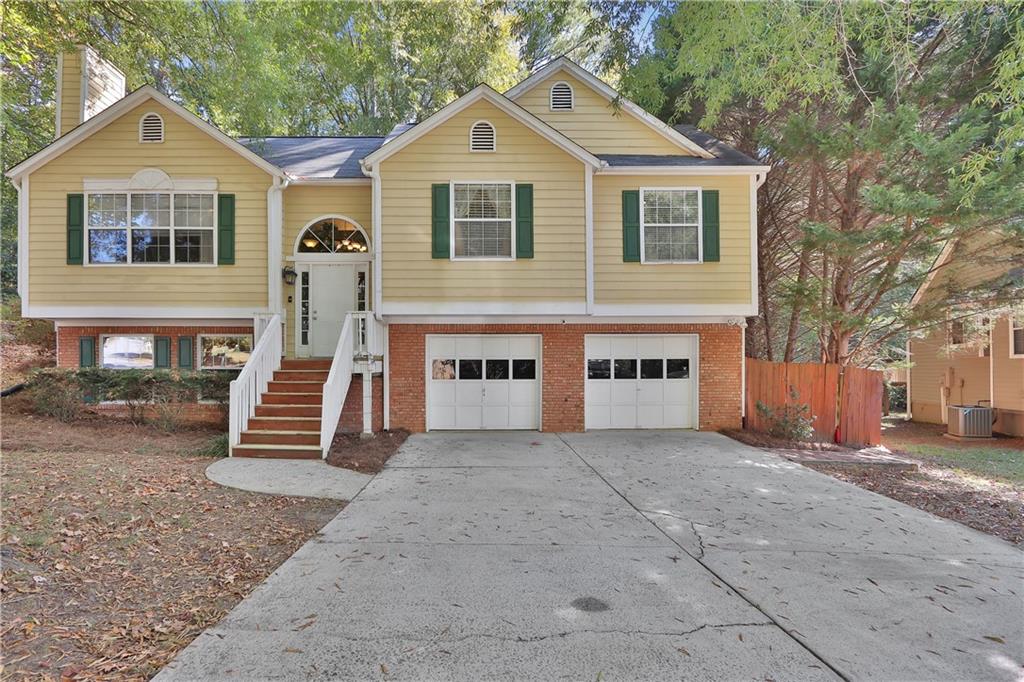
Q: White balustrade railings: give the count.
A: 2